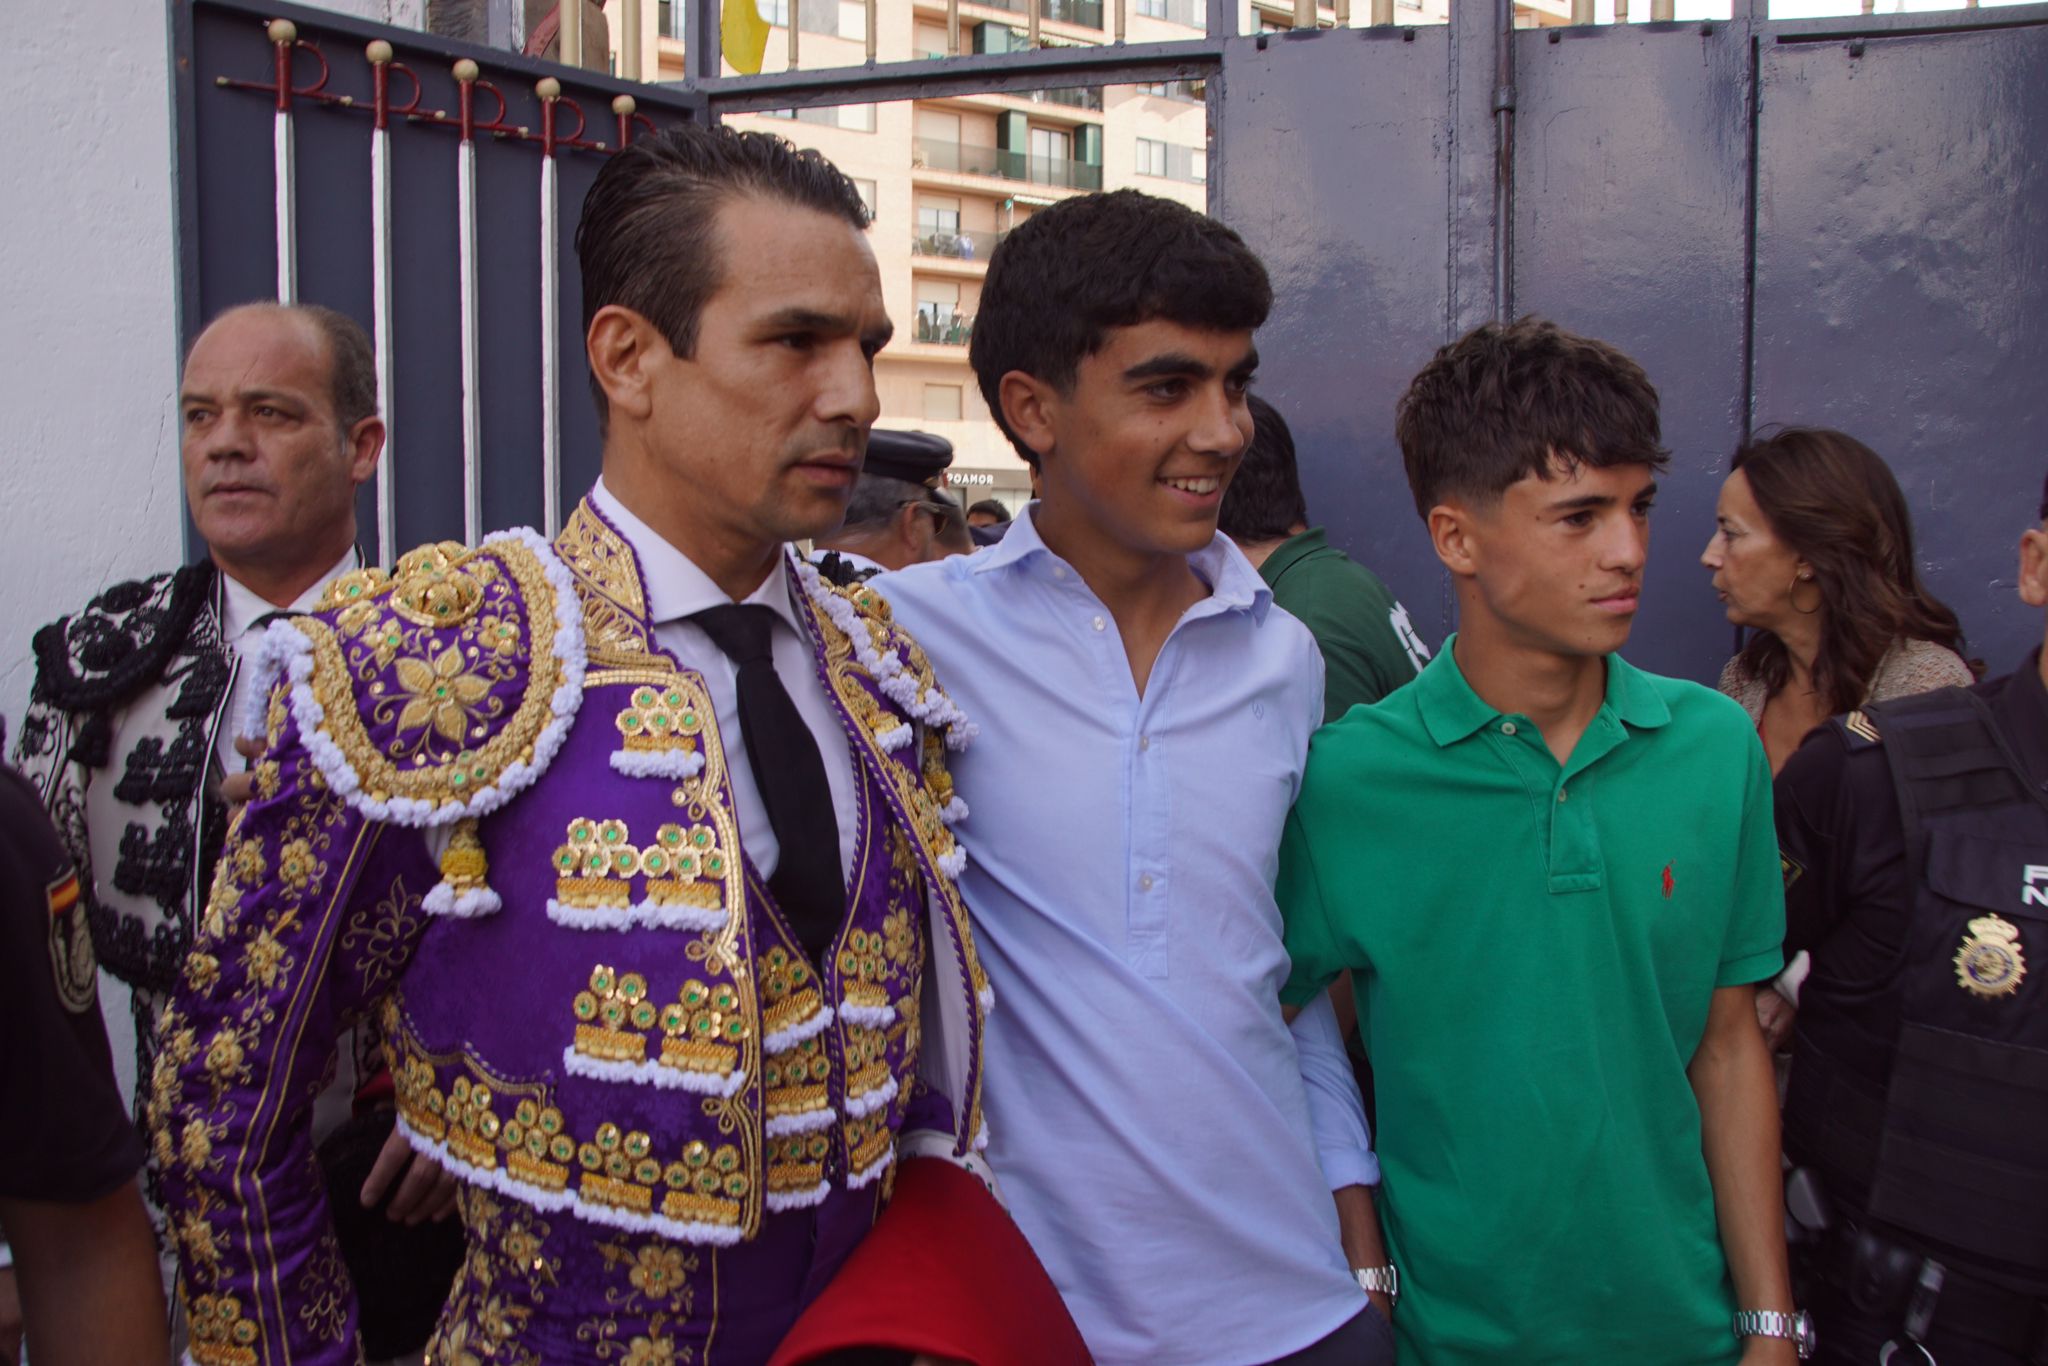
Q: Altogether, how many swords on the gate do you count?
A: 5